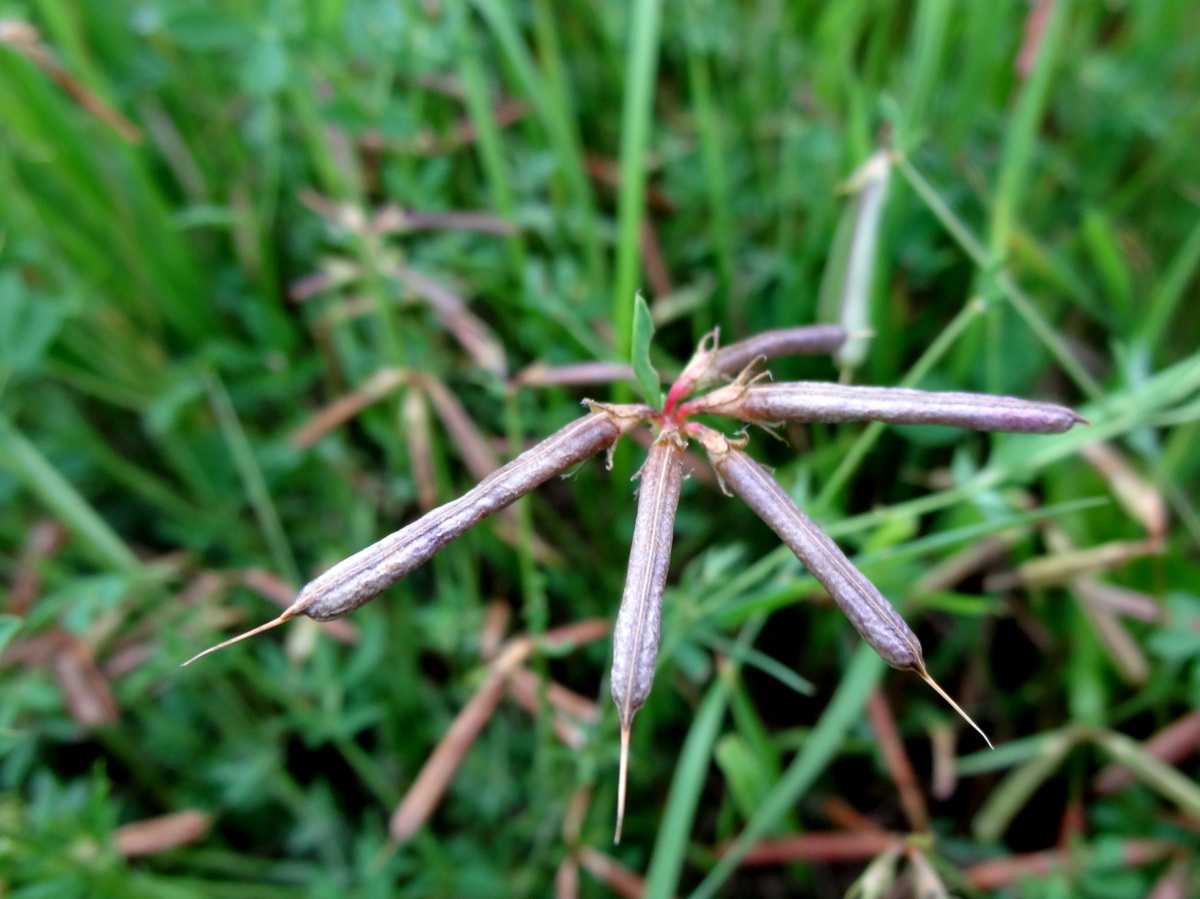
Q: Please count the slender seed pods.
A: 5